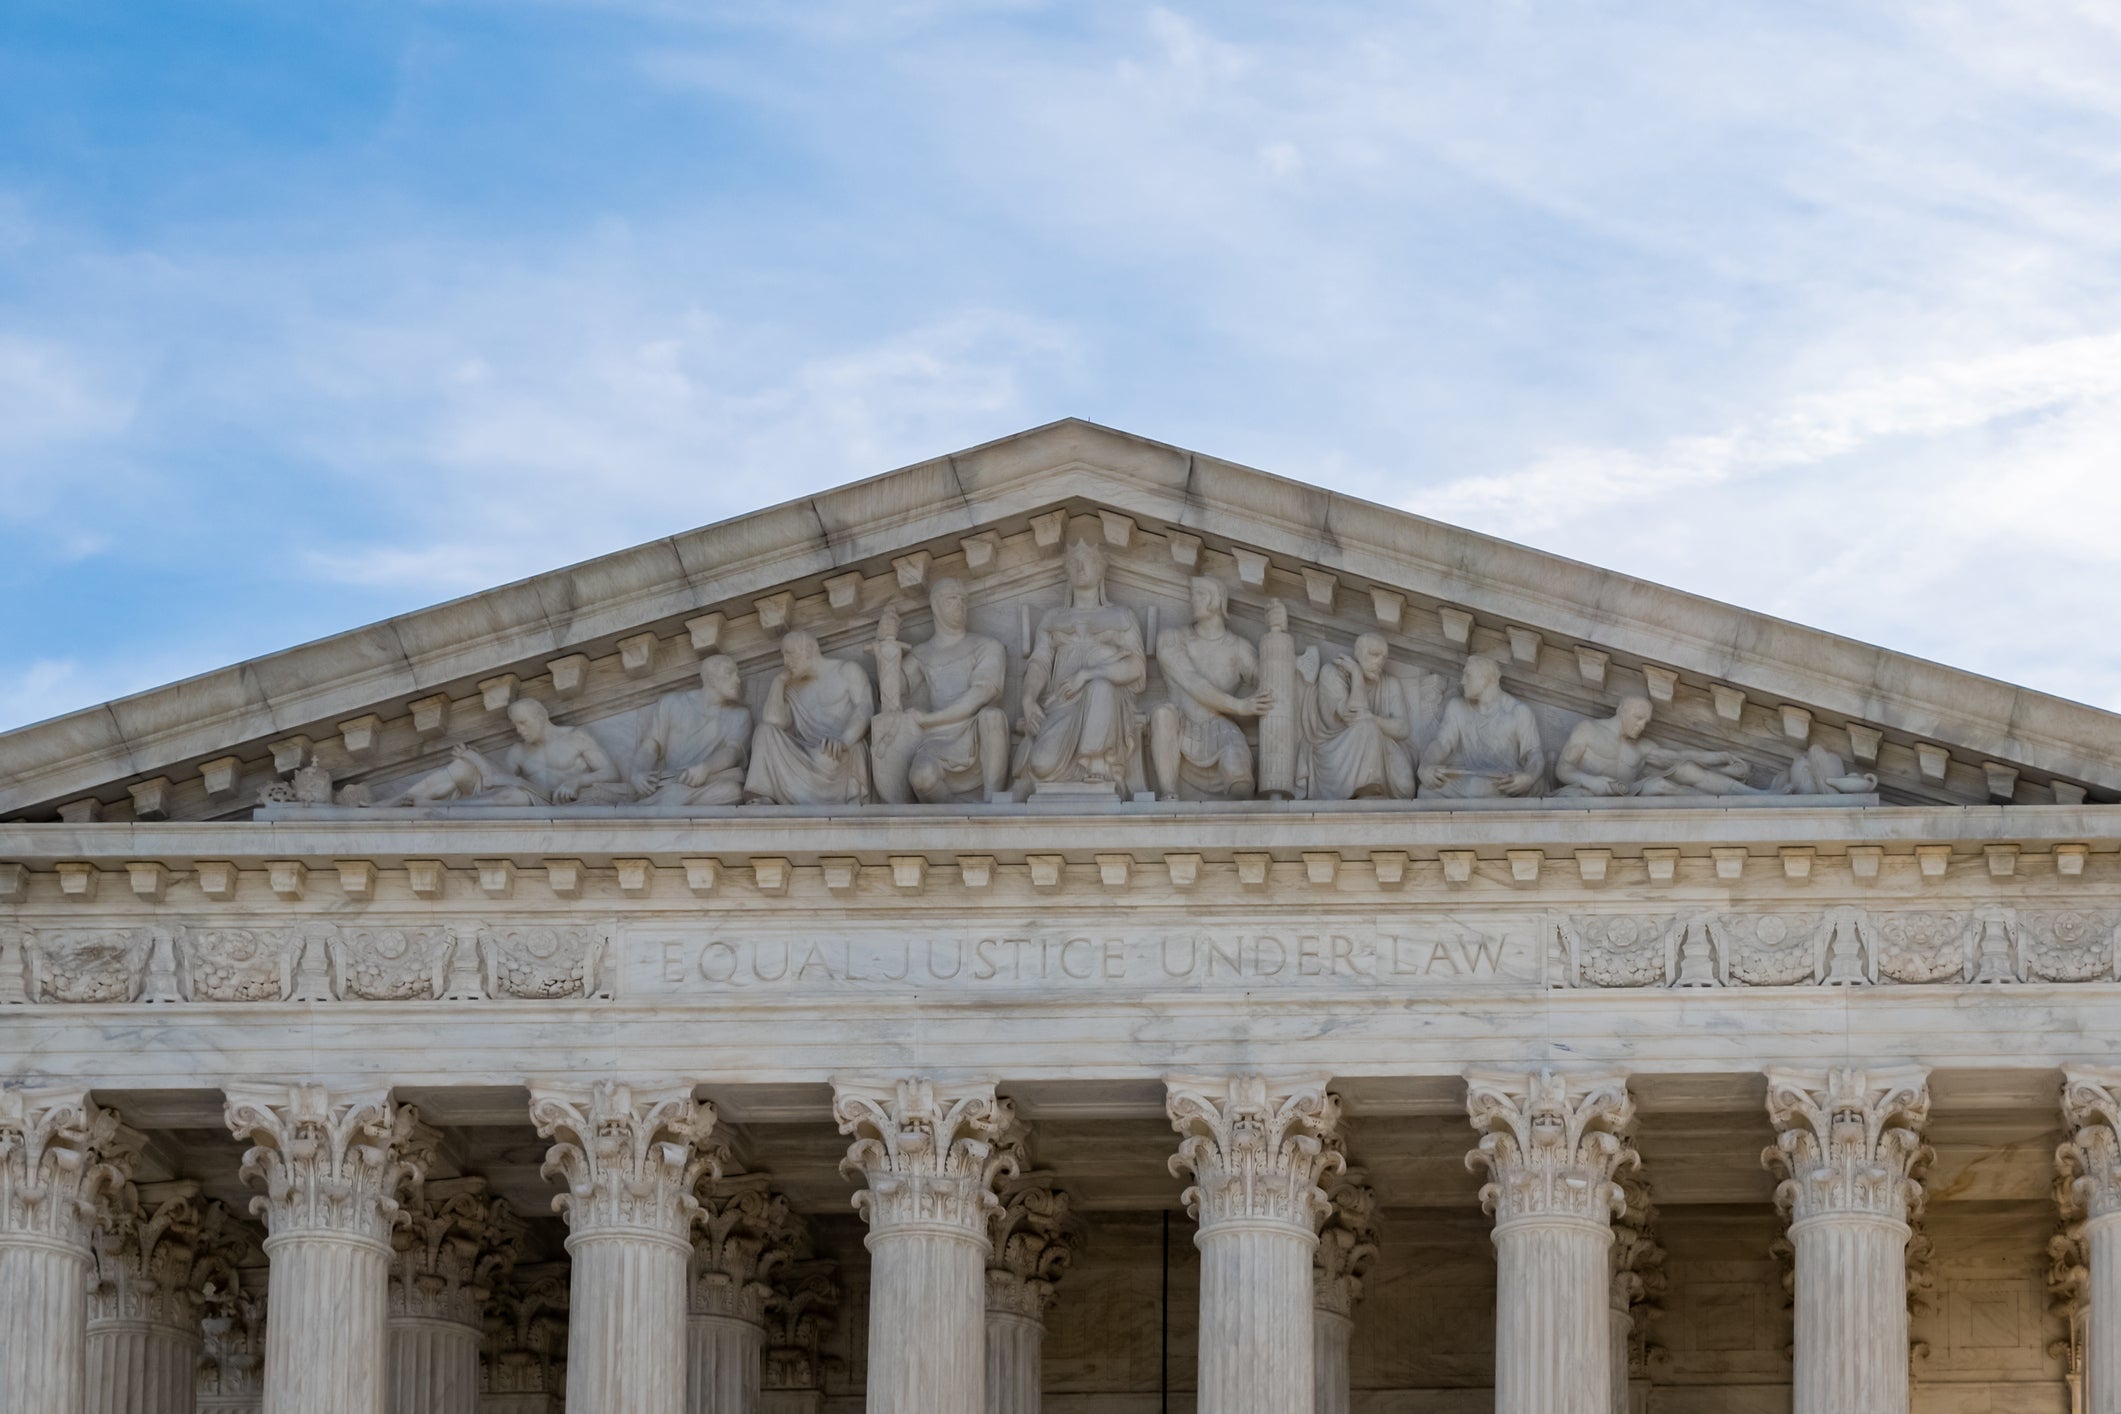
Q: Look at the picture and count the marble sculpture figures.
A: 9